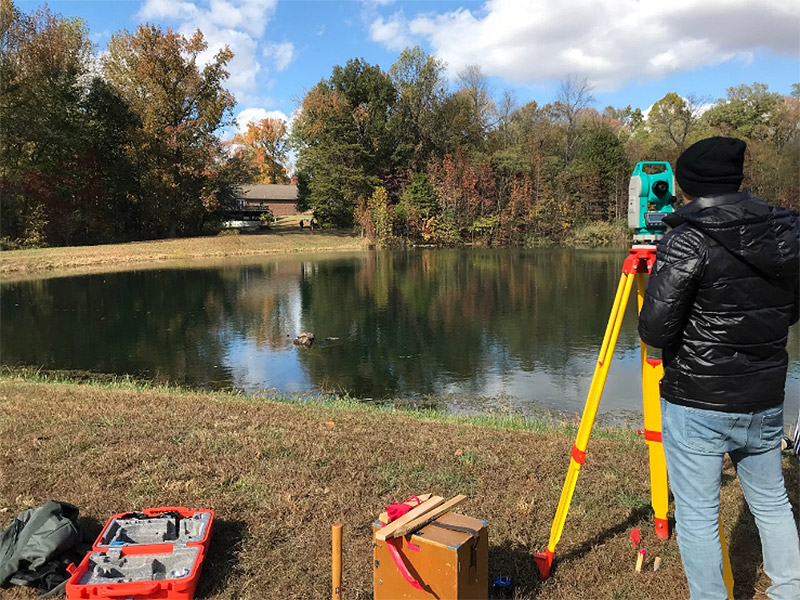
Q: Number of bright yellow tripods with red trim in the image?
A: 1